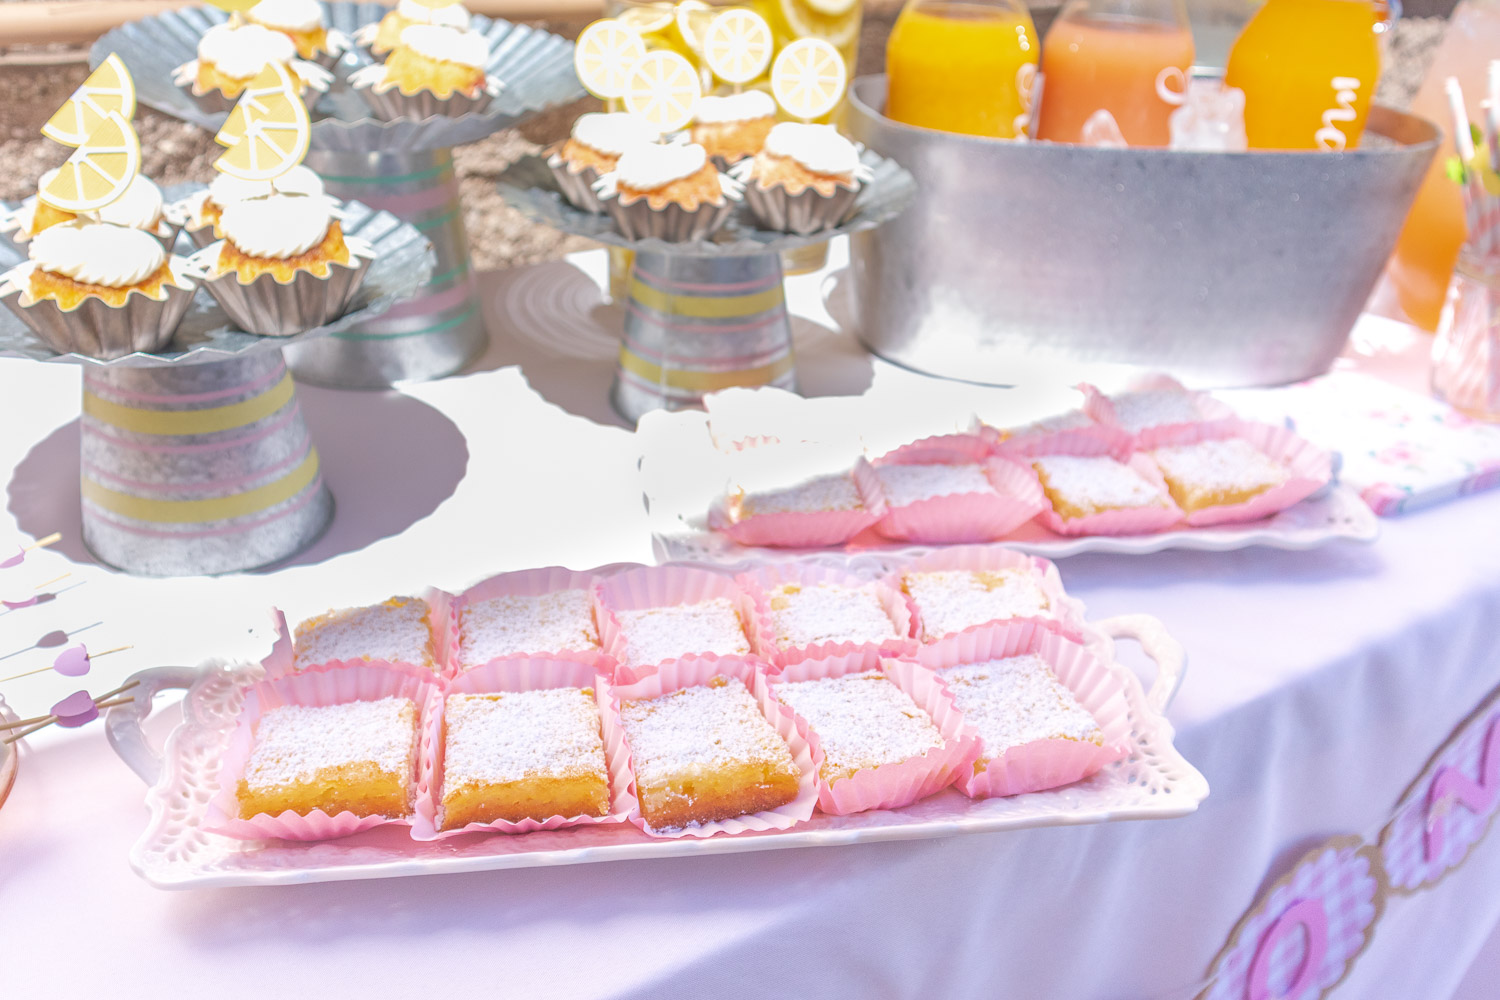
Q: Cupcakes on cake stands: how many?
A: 12